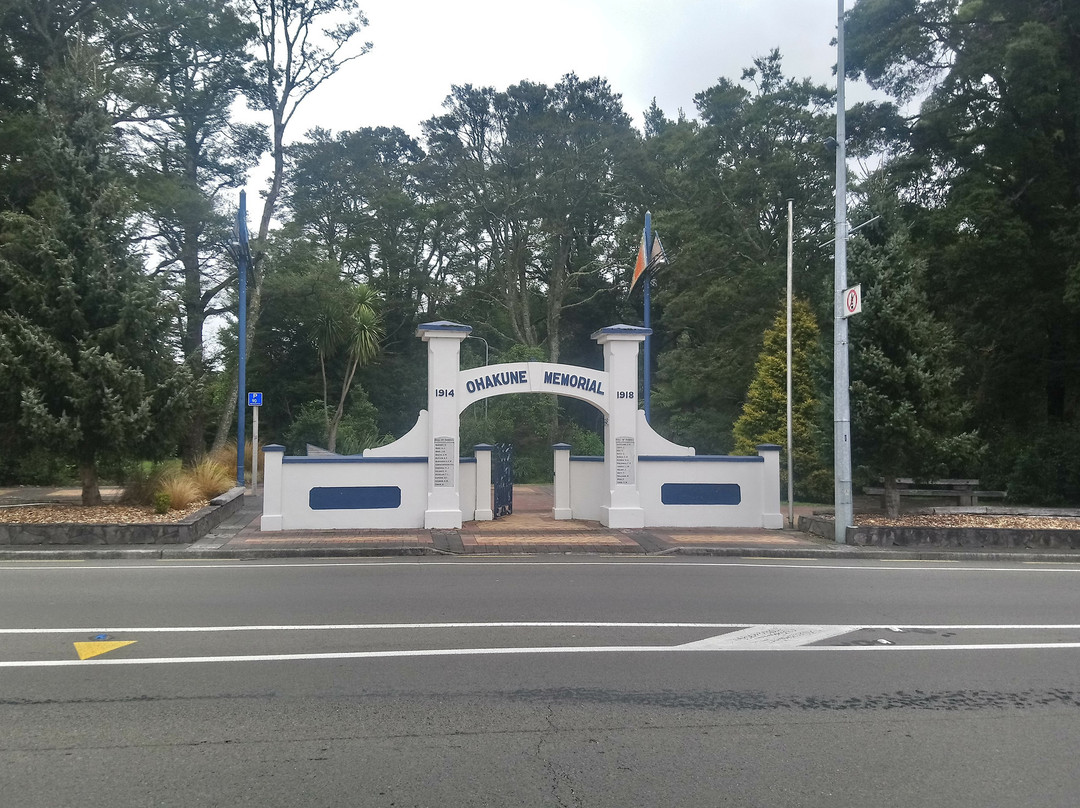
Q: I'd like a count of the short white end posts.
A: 4